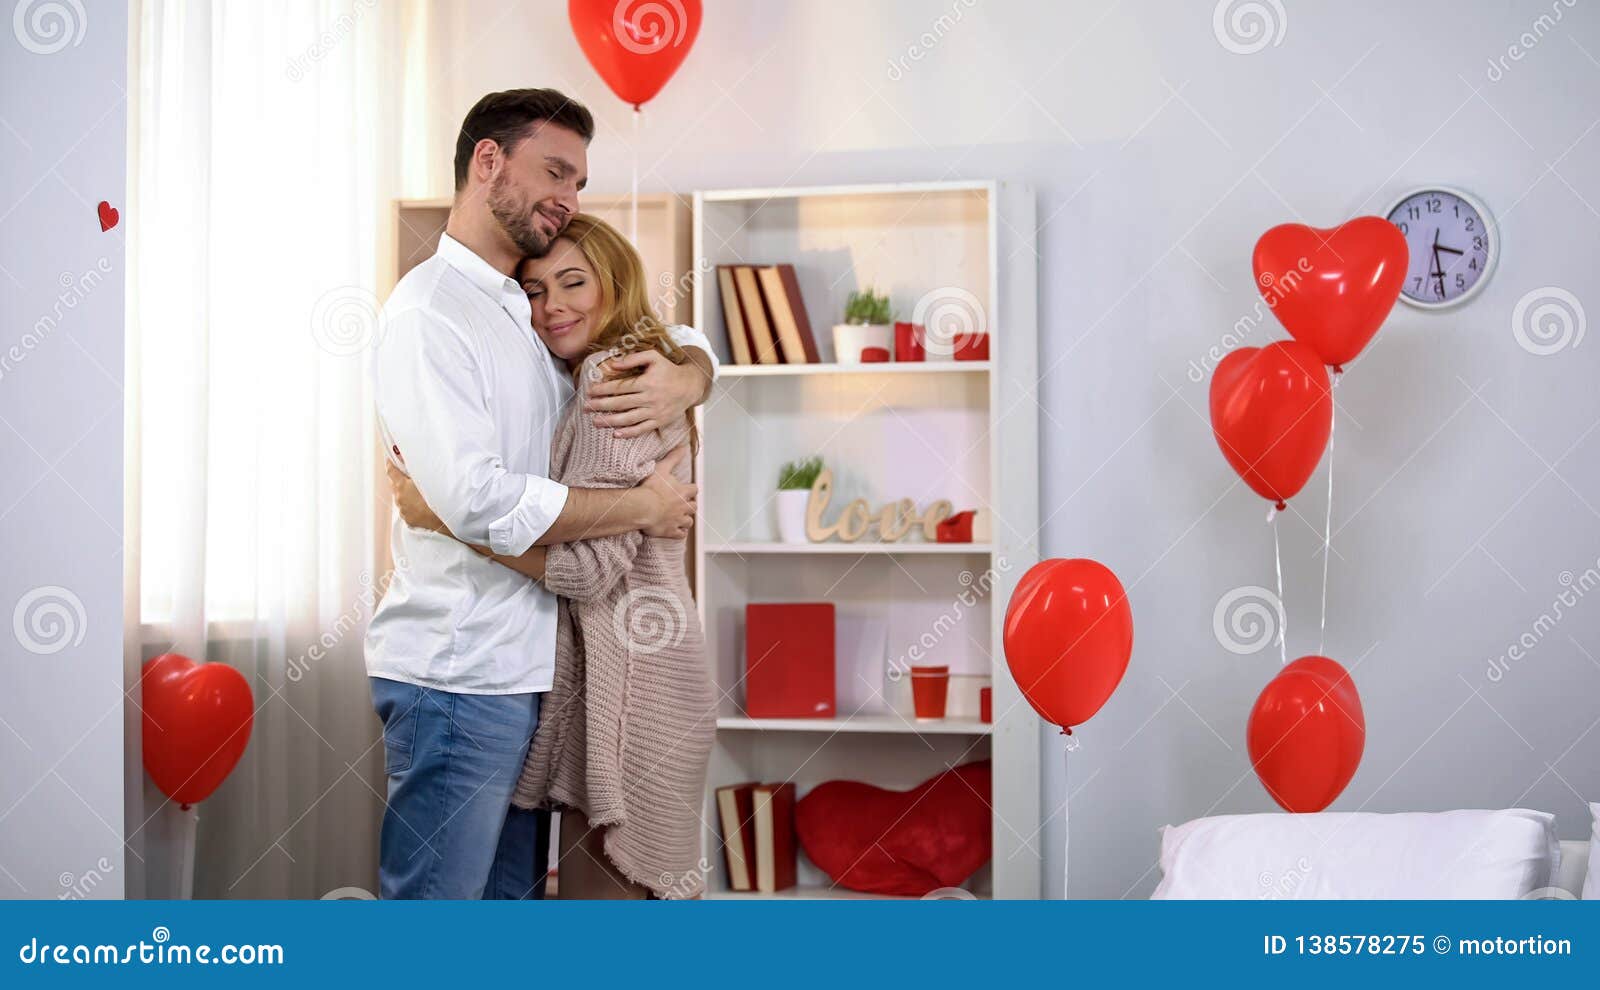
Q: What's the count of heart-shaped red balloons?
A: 6